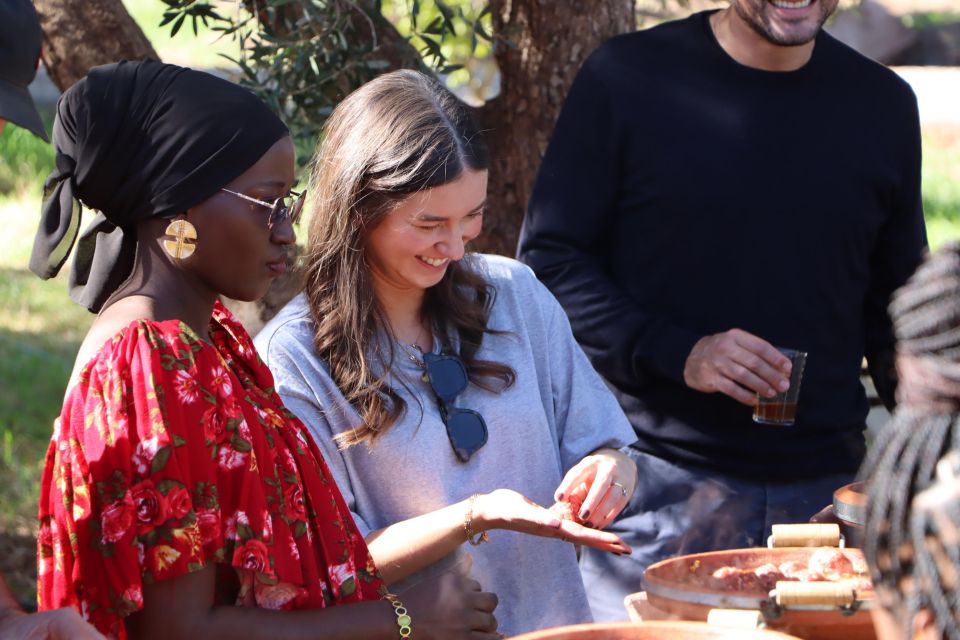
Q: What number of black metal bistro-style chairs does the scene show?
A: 0